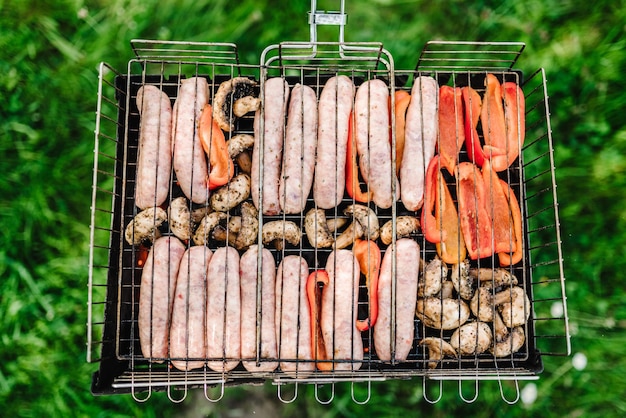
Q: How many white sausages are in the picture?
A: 14